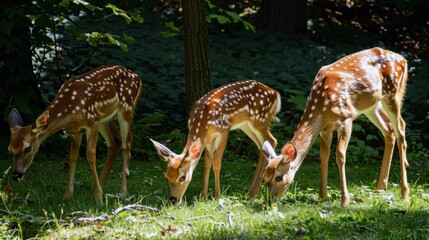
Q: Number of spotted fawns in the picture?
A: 3